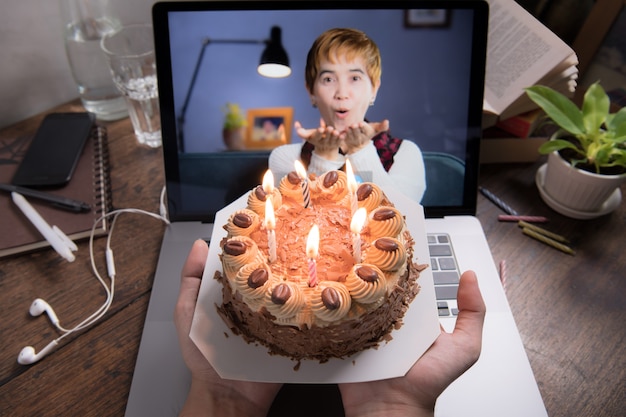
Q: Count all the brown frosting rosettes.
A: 12